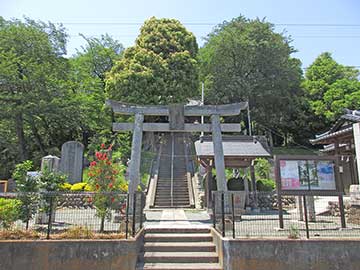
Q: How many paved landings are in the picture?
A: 1